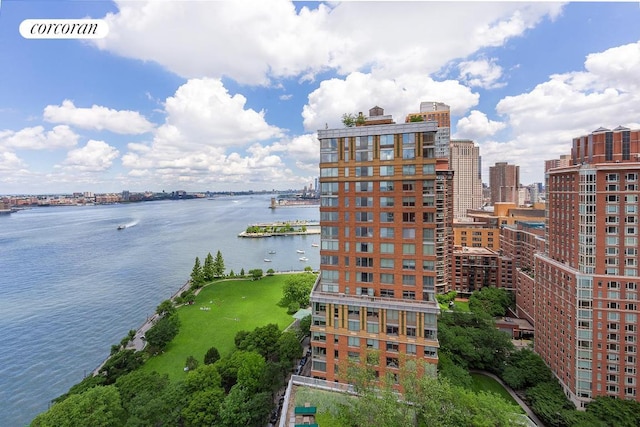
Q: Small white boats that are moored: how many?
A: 5